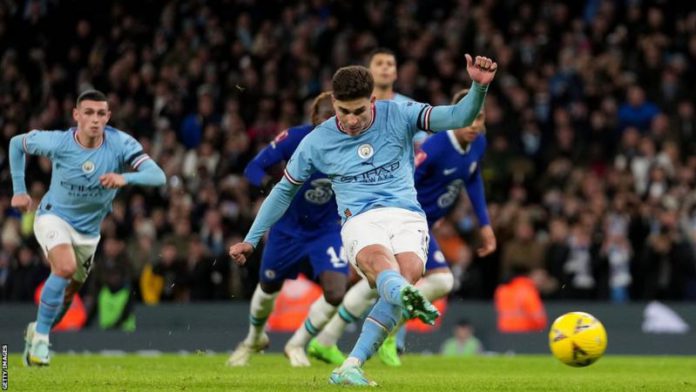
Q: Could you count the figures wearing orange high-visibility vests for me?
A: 4